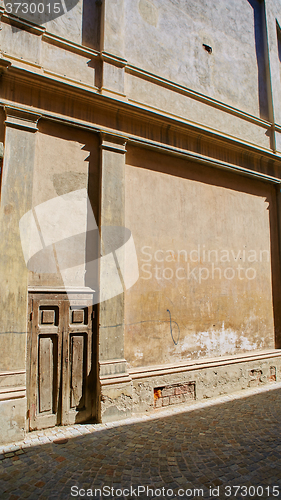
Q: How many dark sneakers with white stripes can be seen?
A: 0